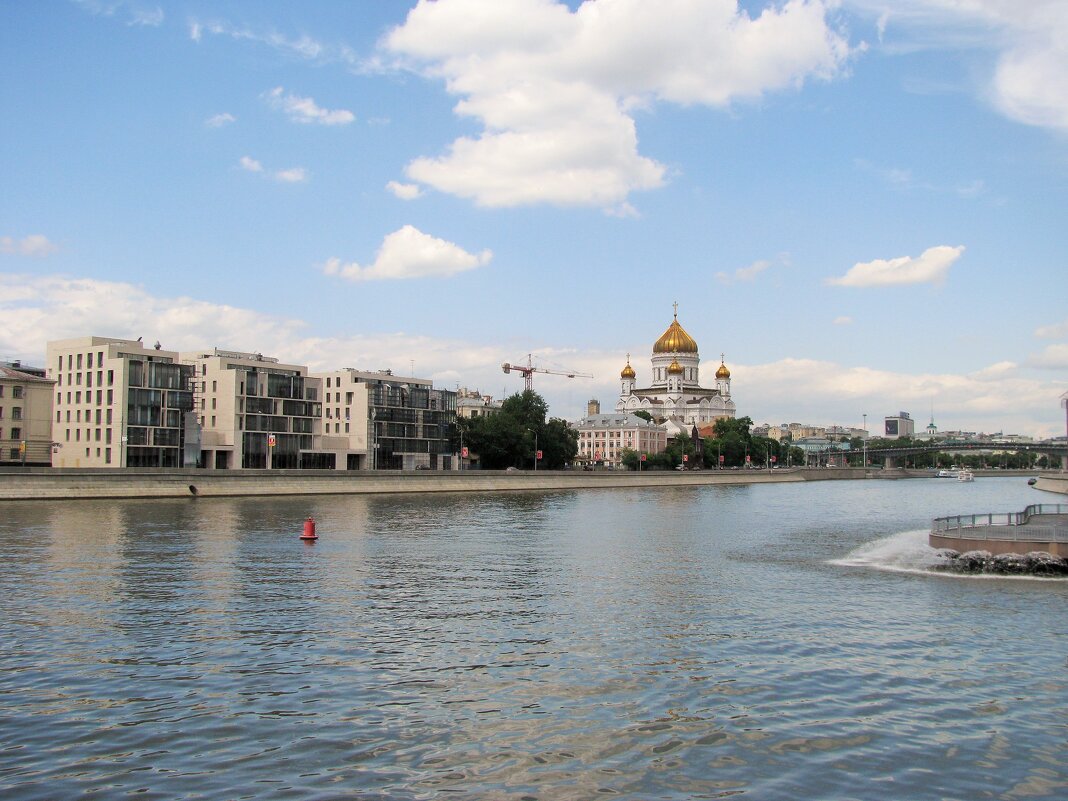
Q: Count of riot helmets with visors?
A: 0